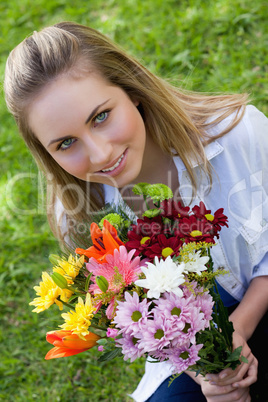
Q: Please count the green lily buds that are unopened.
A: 3